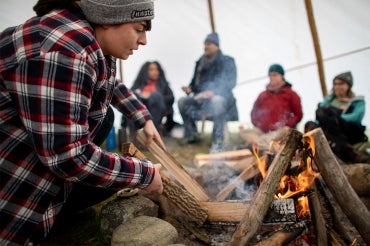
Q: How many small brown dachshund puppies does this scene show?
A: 0